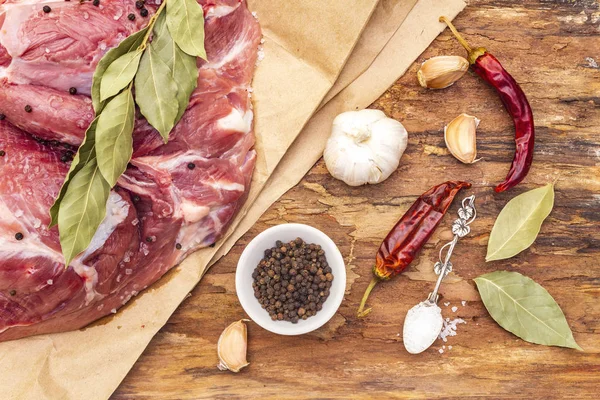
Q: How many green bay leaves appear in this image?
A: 10